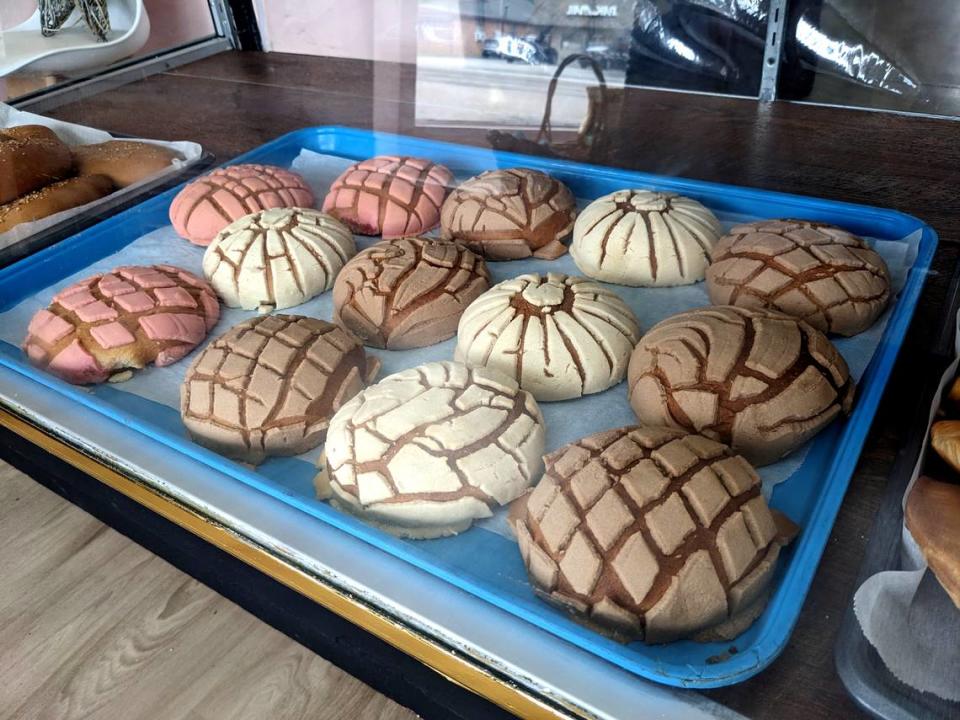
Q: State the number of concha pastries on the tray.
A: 13